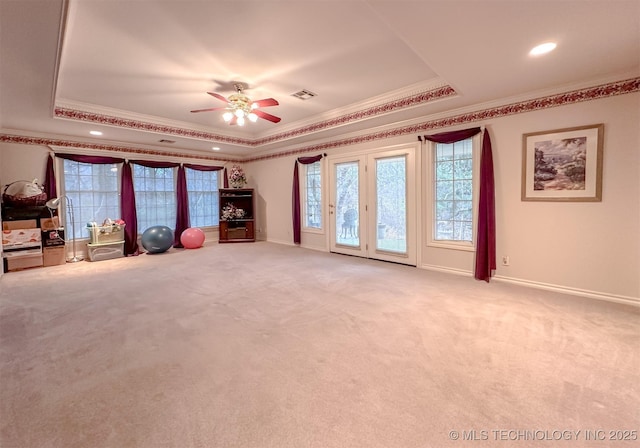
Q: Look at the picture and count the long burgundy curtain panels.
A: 6